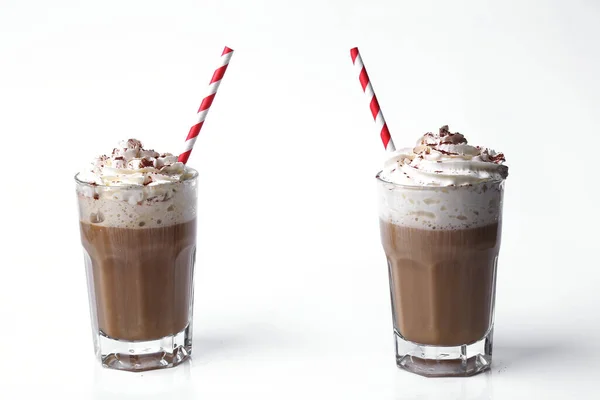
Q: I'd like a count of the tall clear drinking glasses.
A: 2